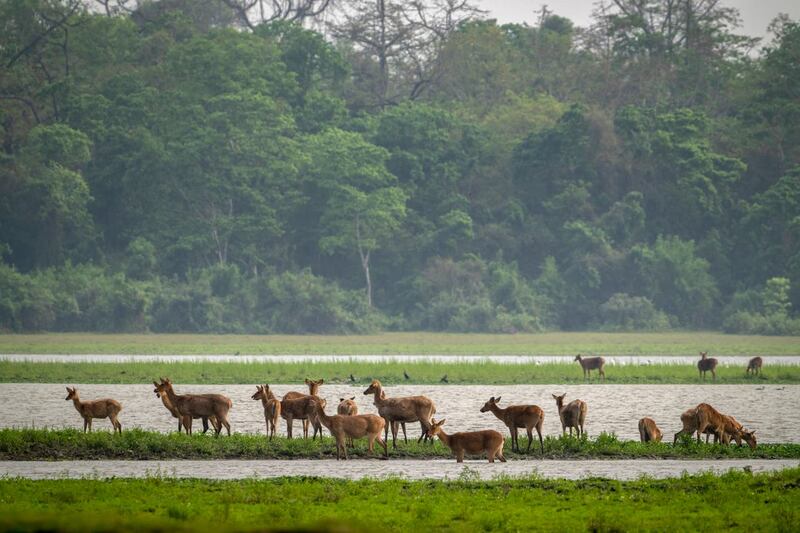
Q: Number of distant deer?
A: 3